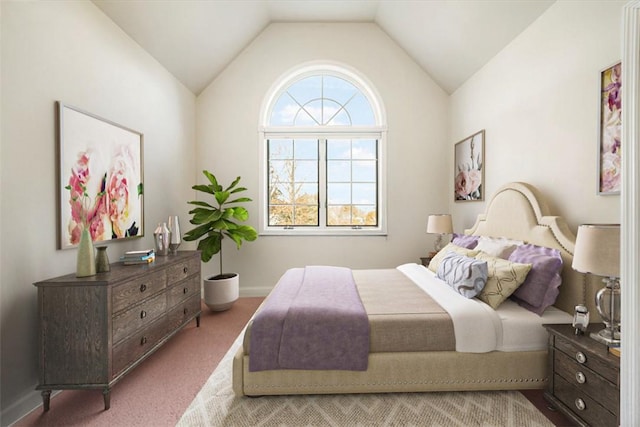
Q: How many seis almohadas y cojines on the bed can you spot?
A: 6